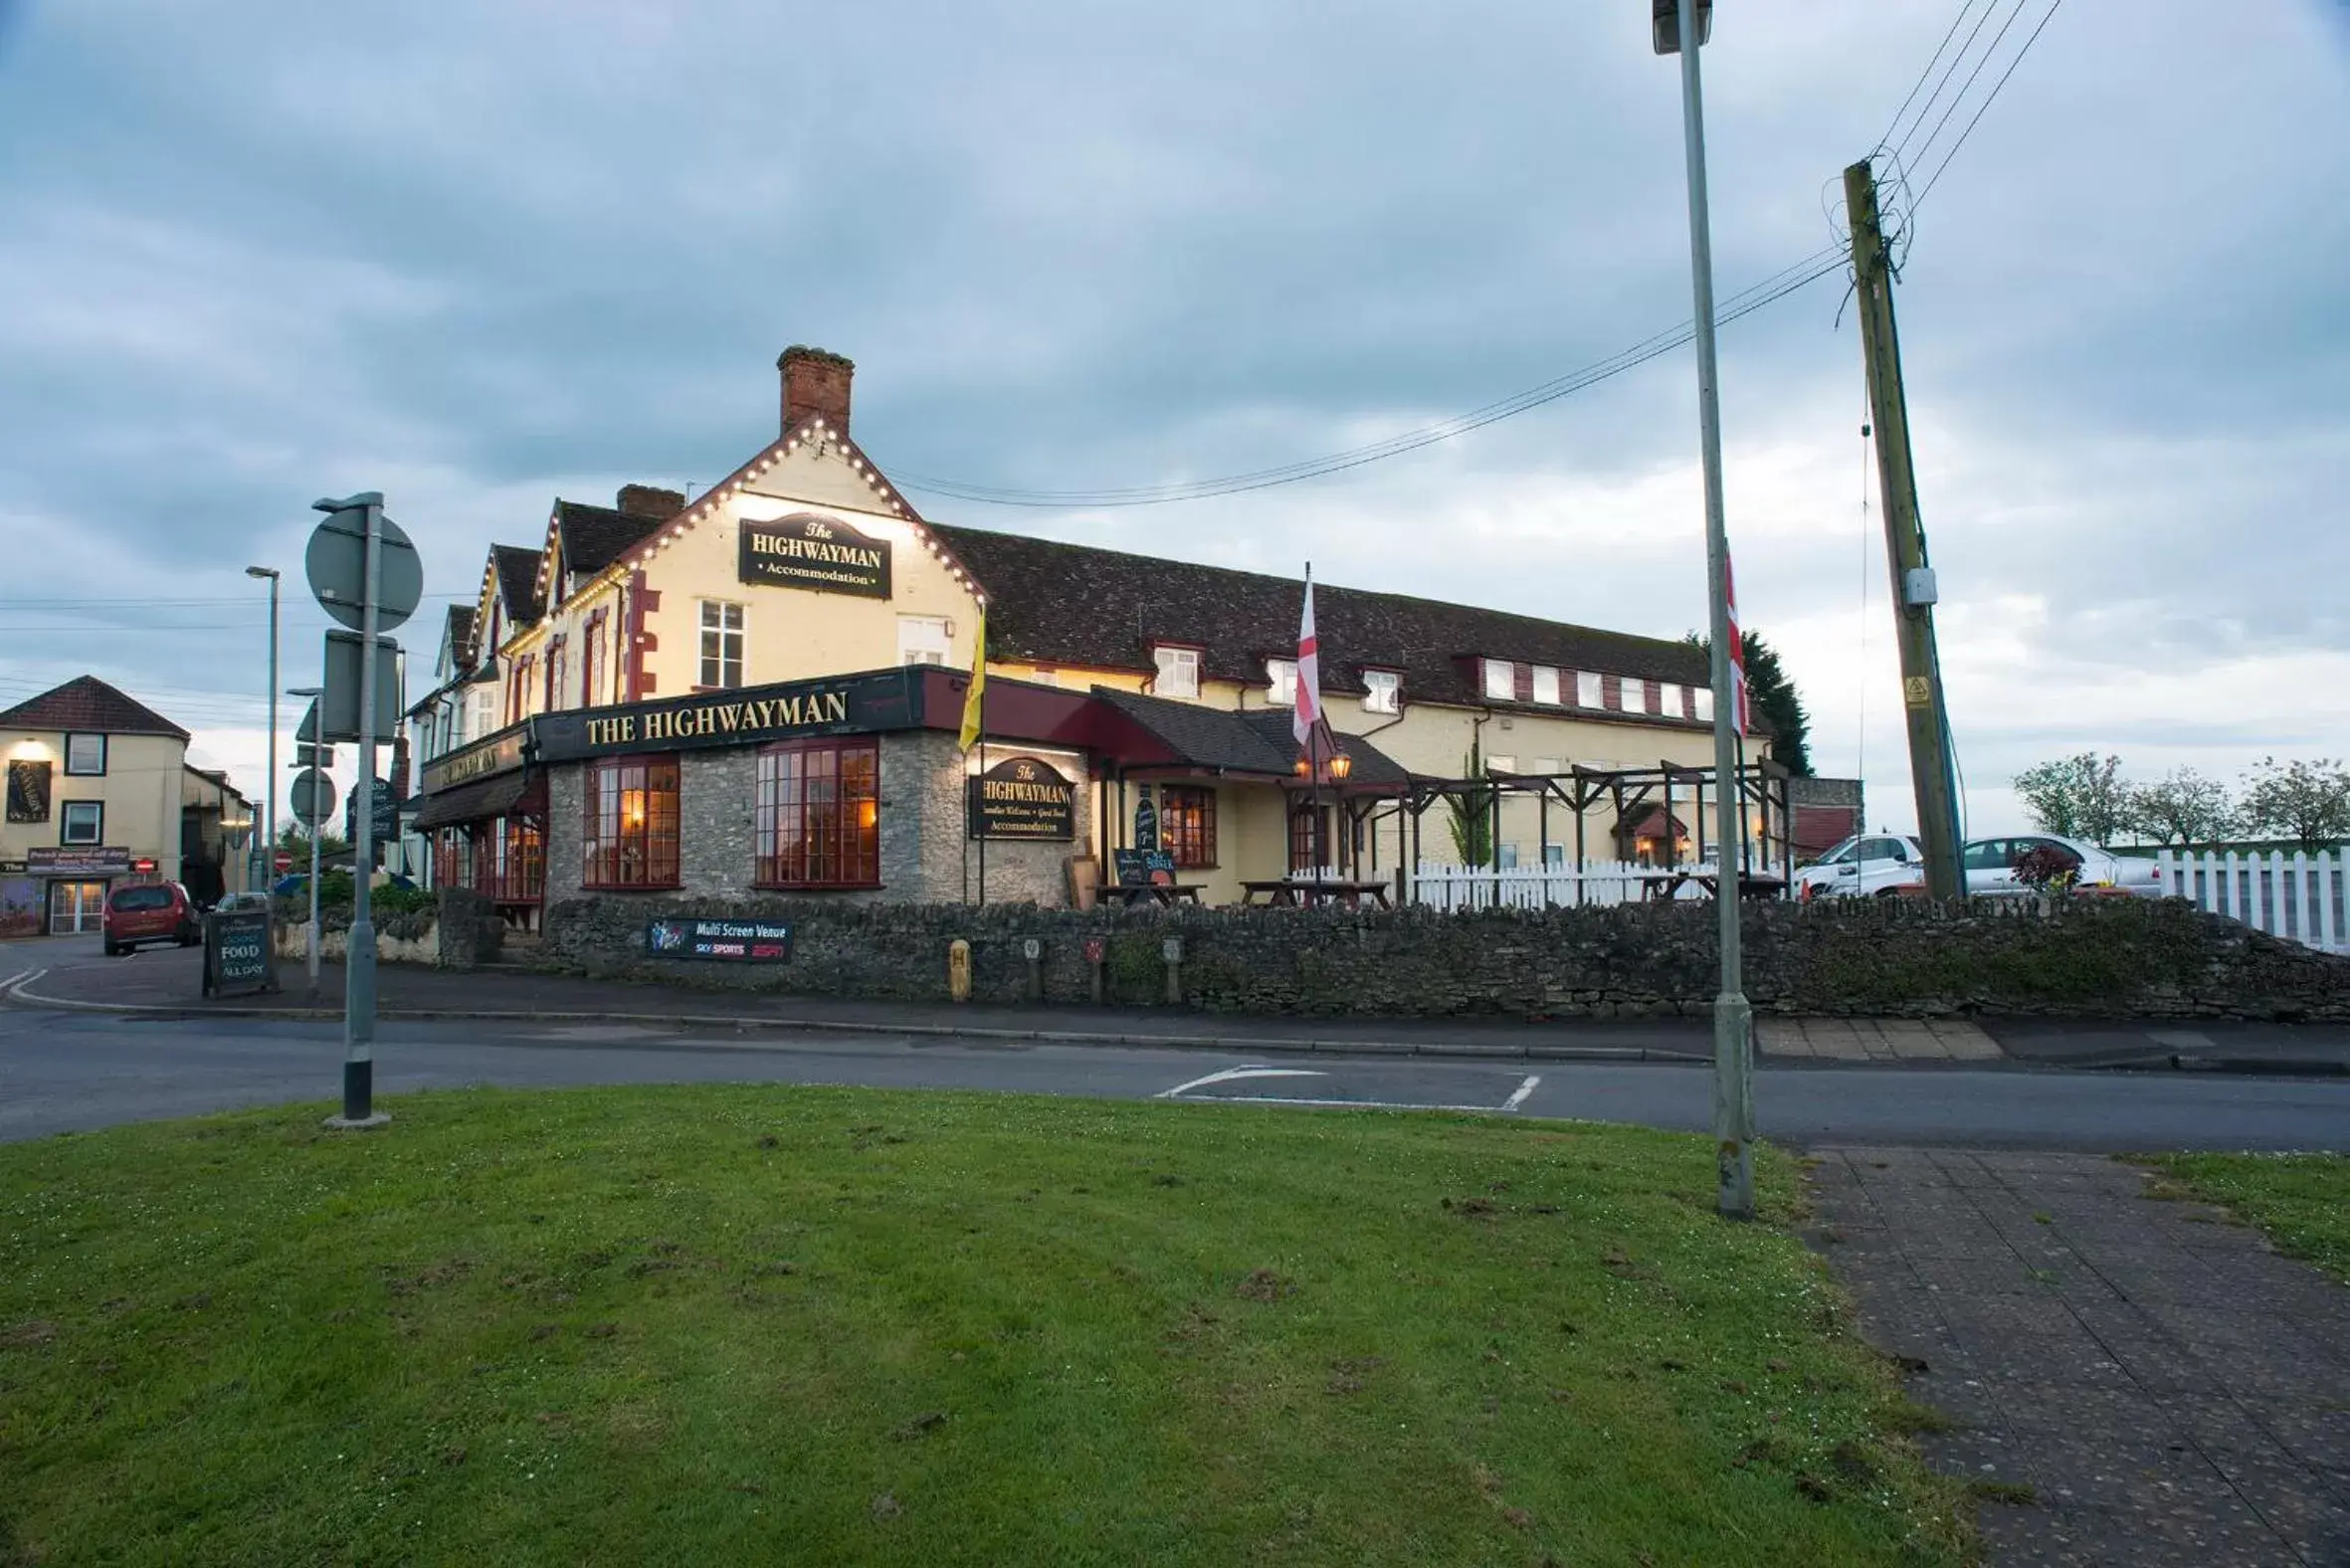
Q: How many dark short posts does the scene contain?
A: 3